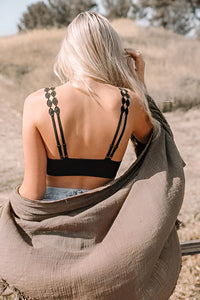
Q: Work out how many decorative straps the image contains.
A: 2